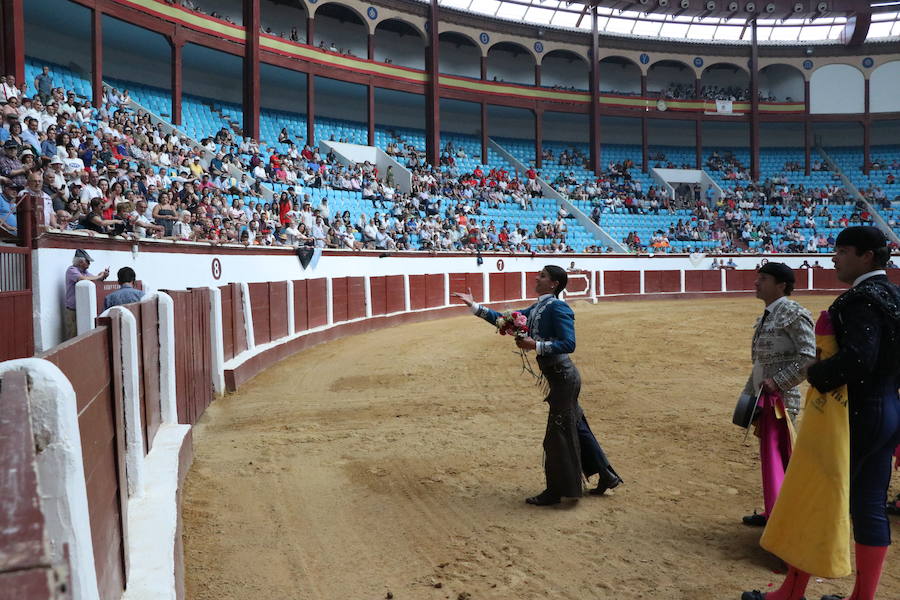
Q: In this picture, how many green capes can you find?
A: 0